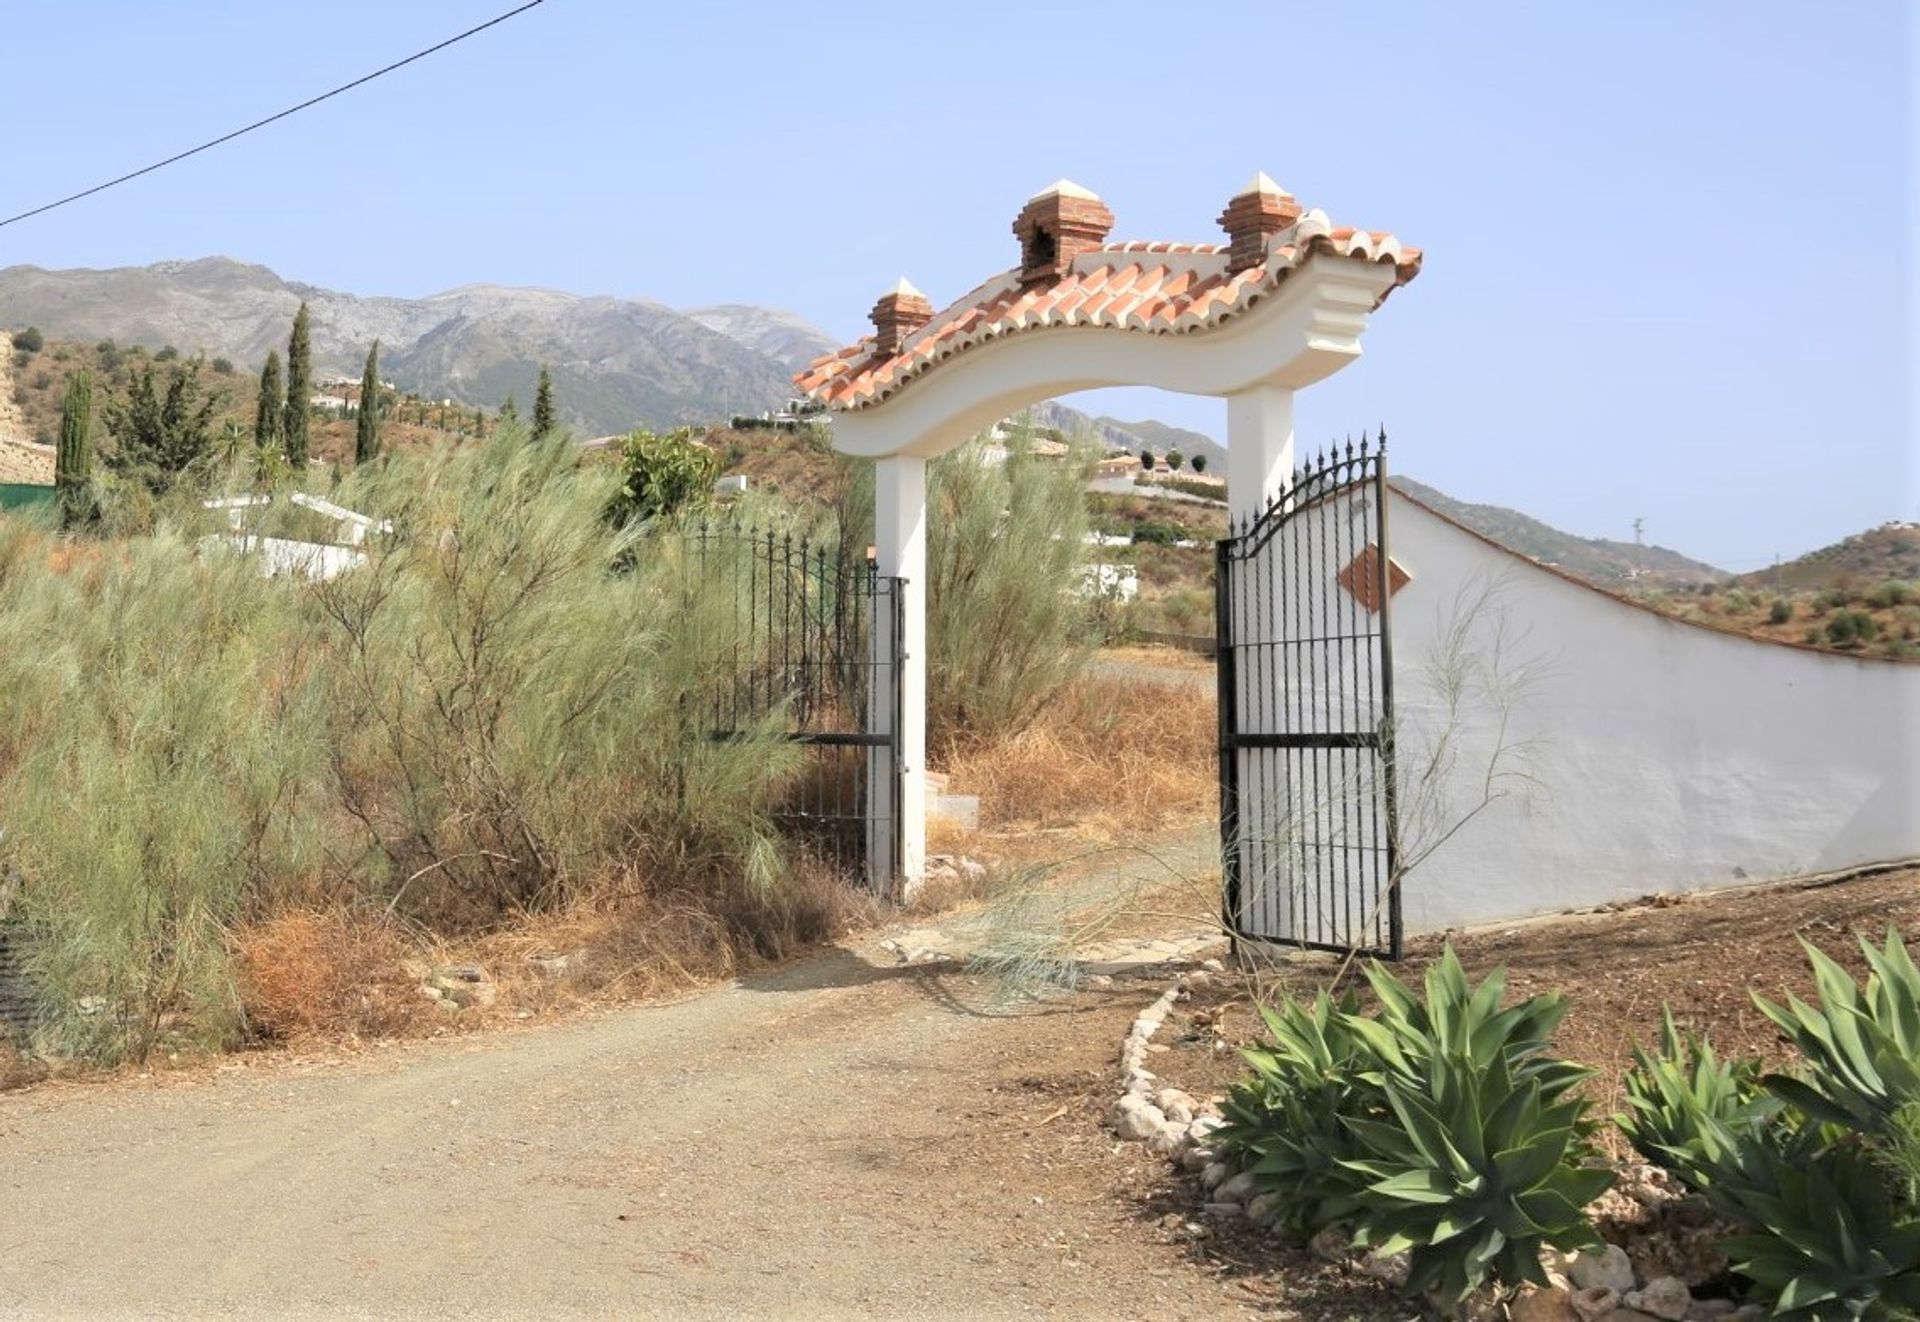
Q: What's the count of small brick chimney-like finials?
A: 3